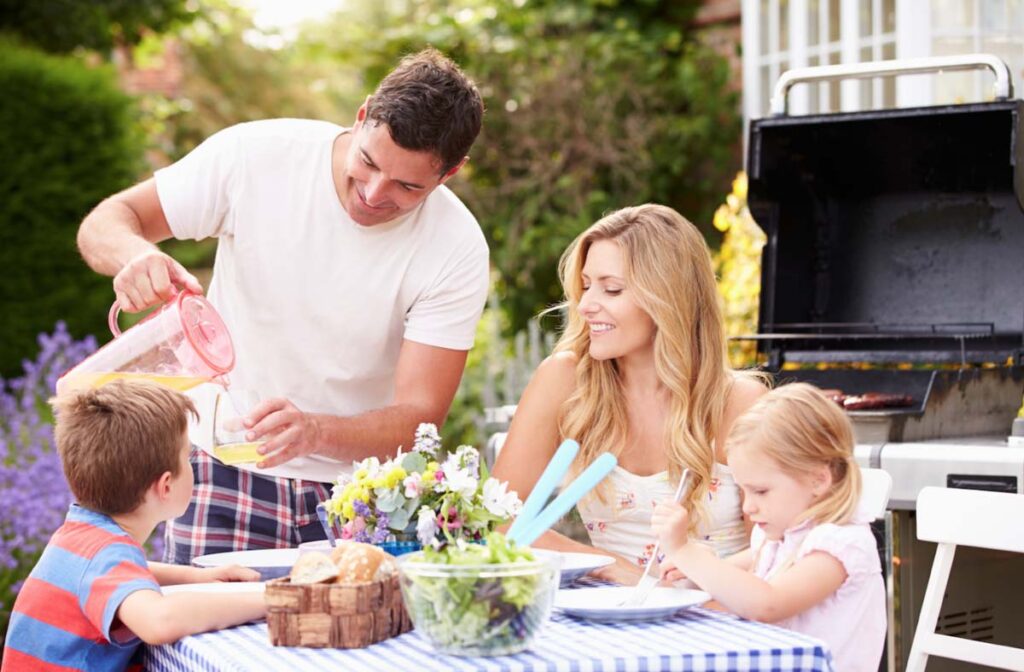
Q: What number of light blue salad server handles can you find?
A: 2